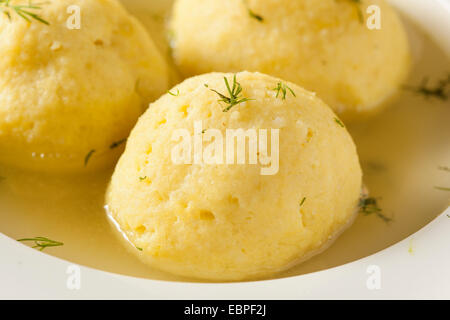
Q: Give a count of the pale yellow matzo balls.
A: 3